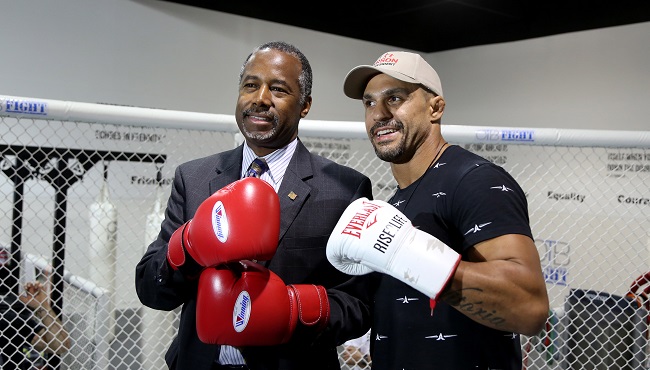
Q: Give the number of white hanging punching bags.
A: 2